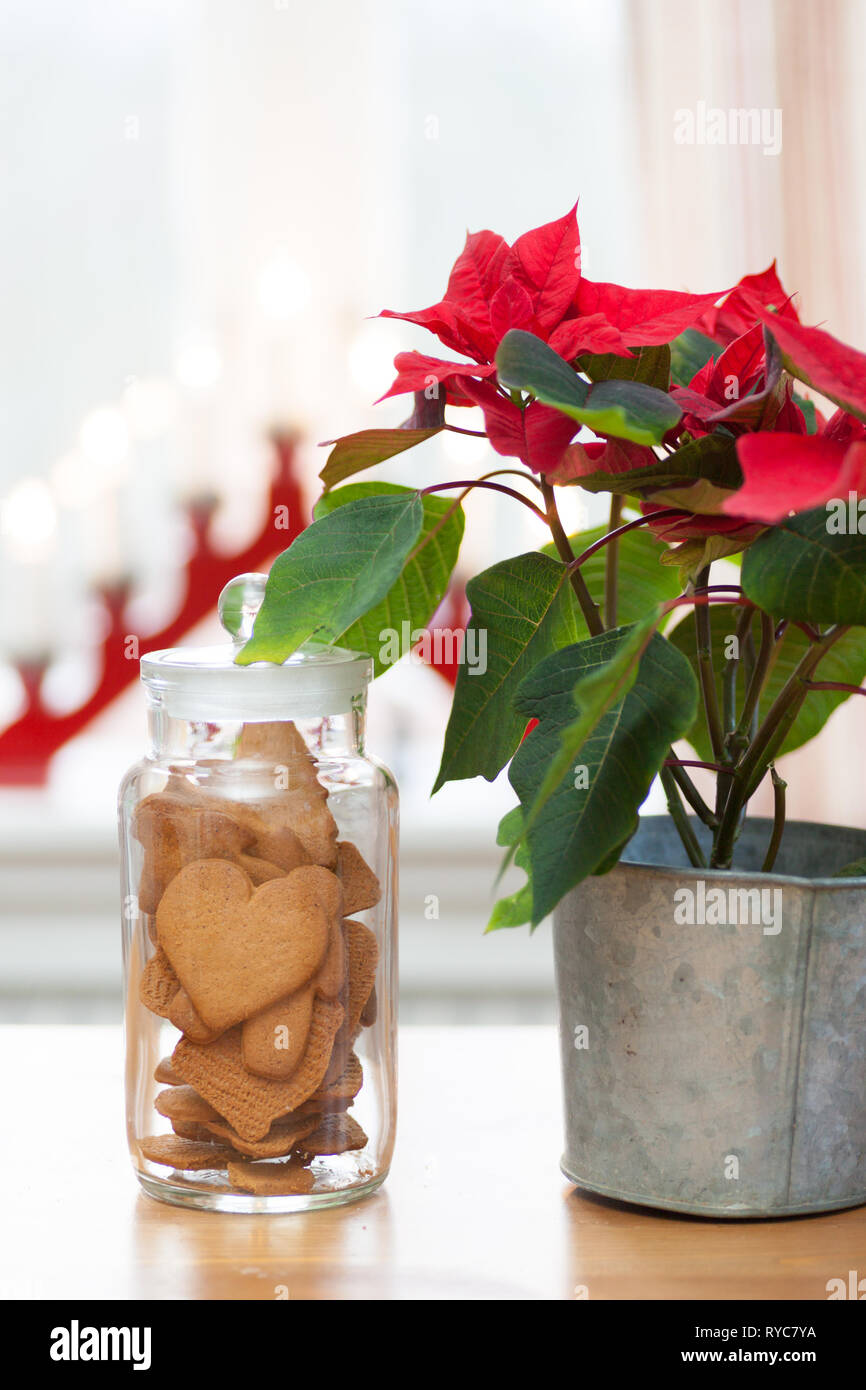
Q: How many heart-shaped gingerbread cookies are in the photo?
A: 1